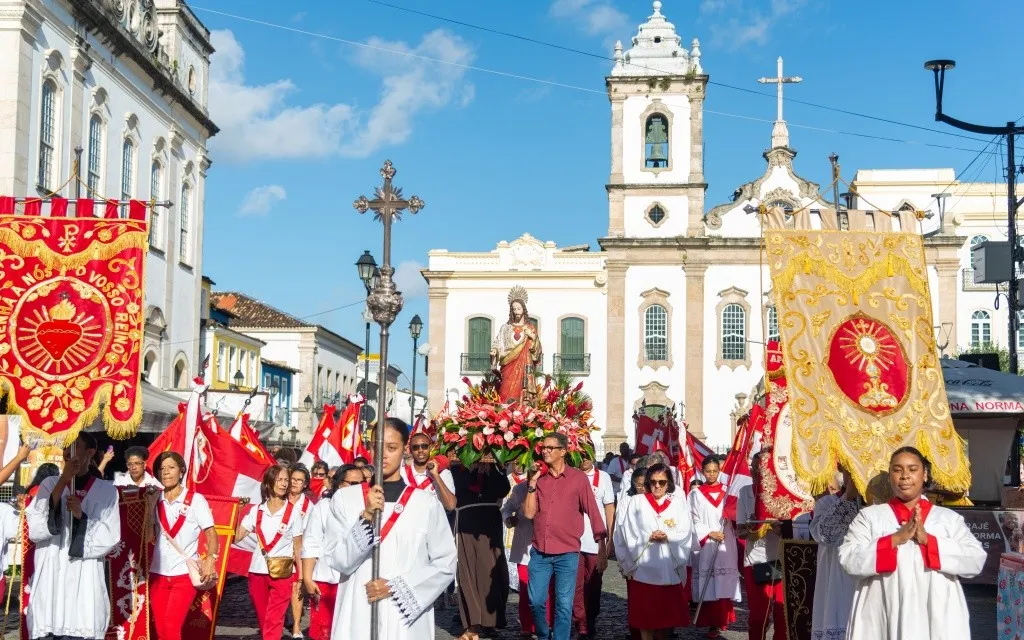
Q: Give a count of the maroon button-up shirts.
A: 1